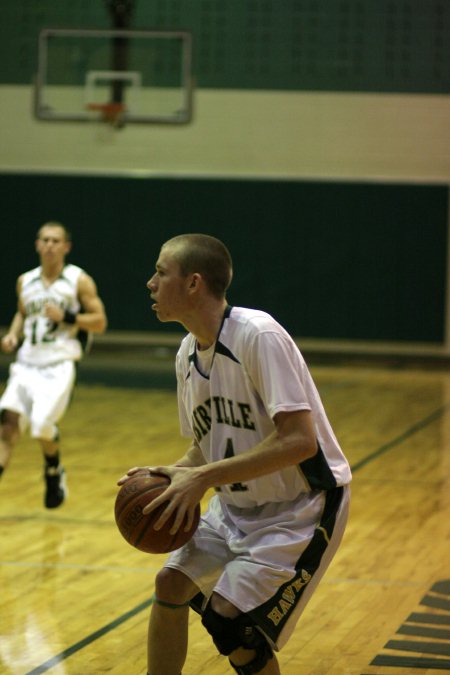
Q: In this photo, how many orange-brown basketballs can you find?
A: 1